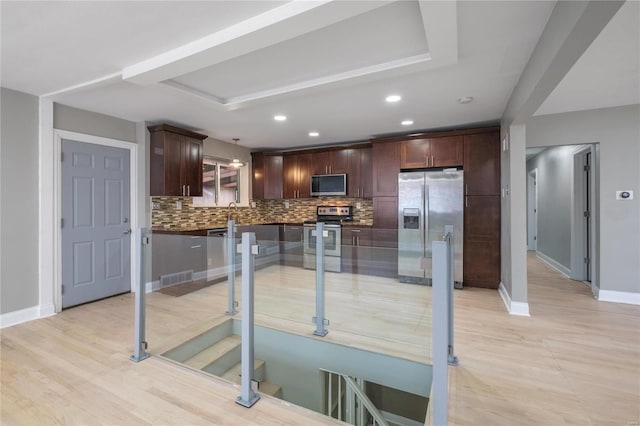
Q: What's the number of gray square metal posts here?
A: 6